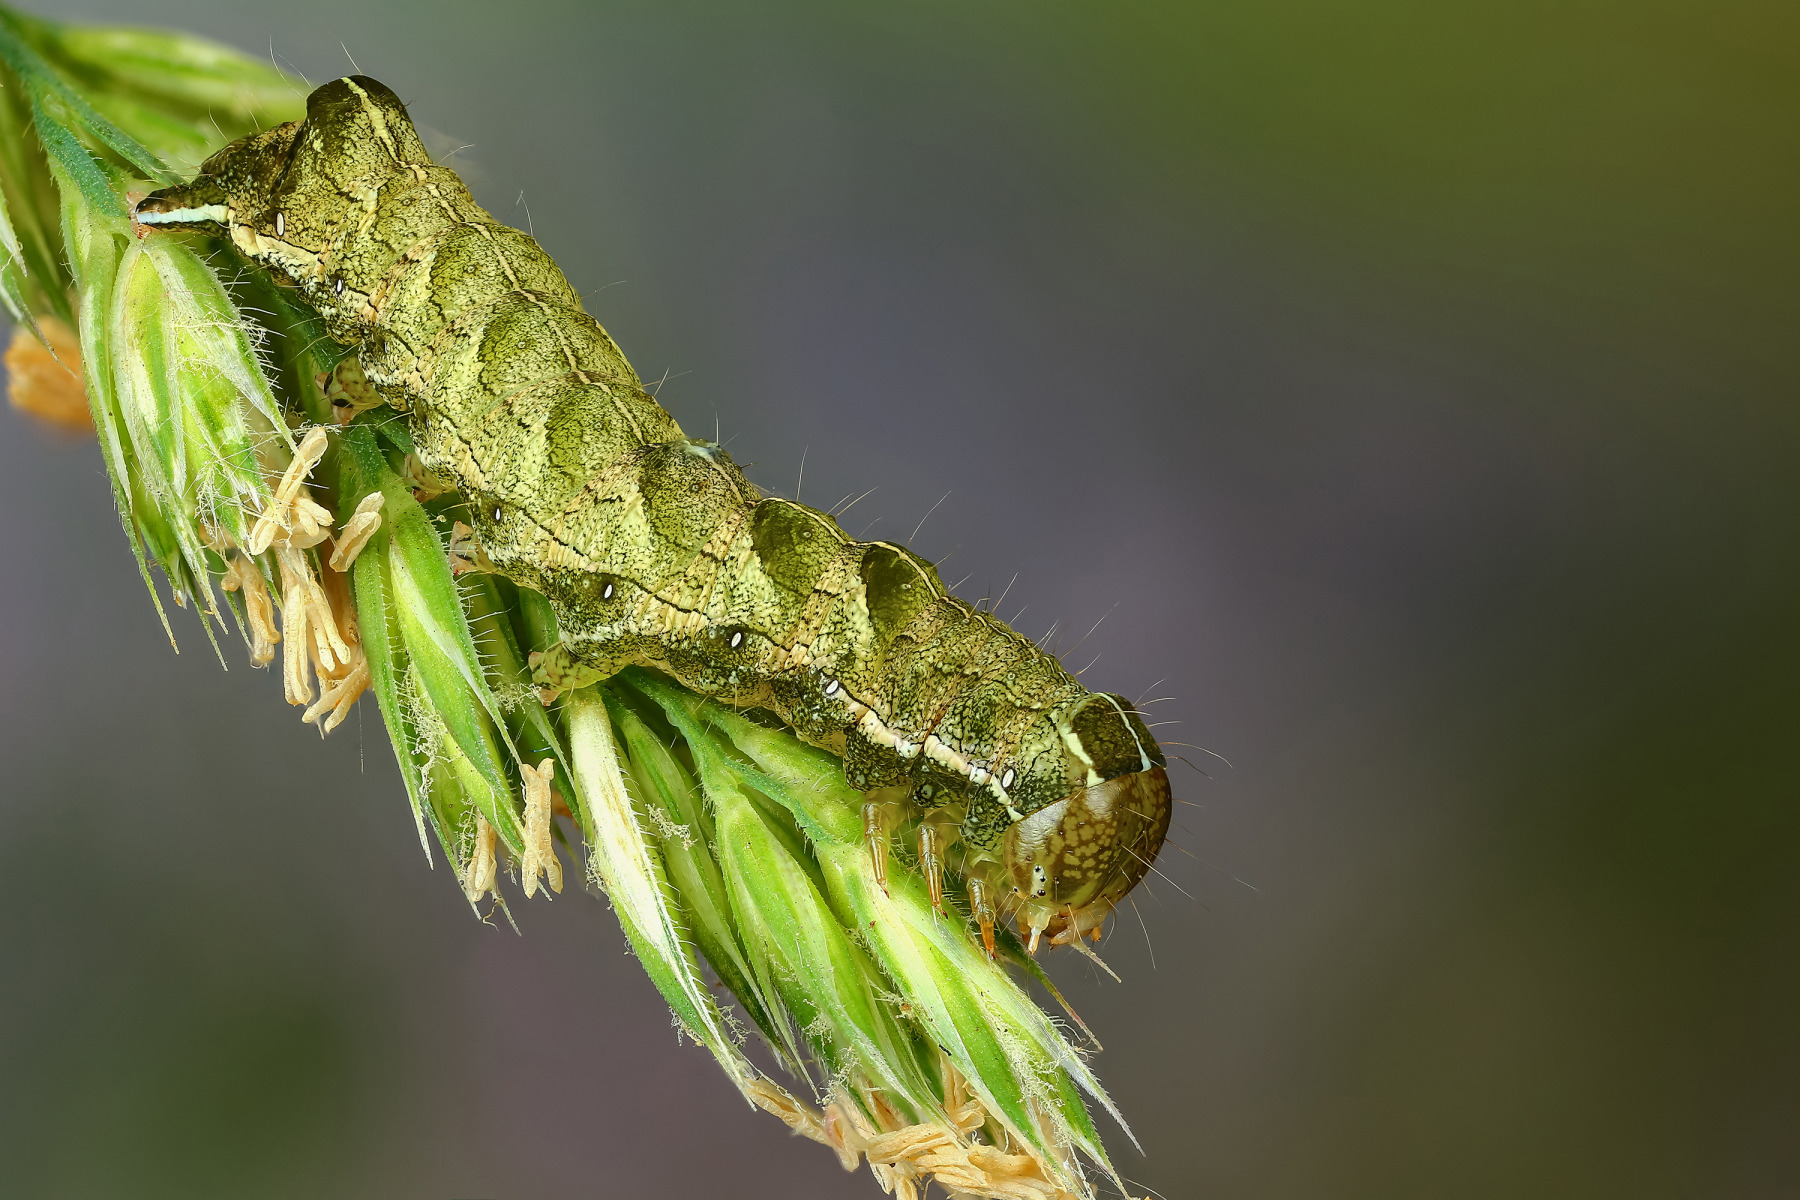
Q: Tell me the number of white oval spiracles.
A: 7